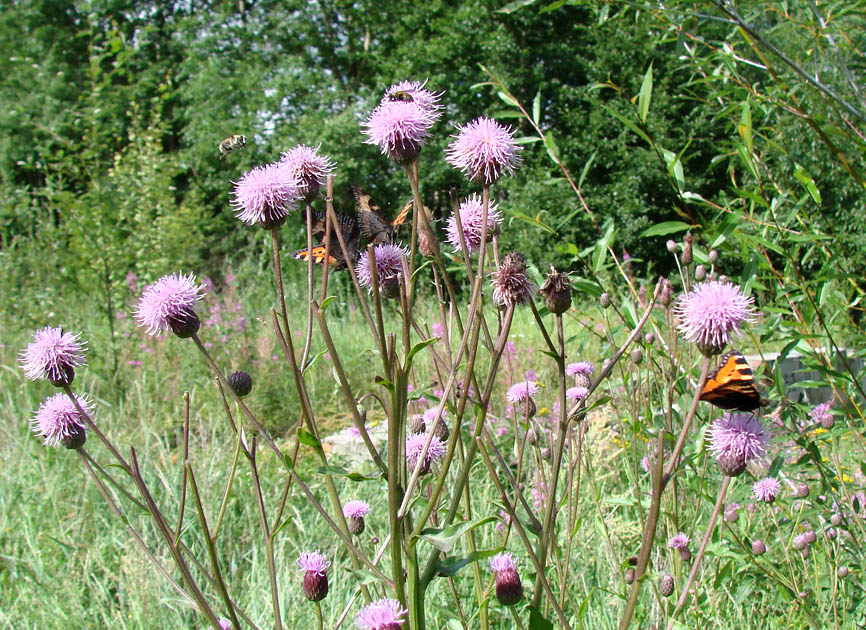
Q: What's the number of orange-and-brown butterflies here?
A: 3